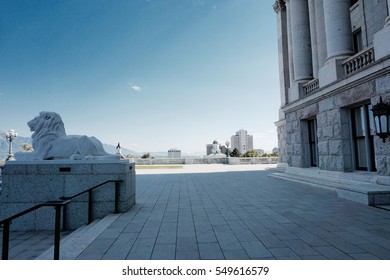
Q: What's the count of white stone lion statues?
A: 1